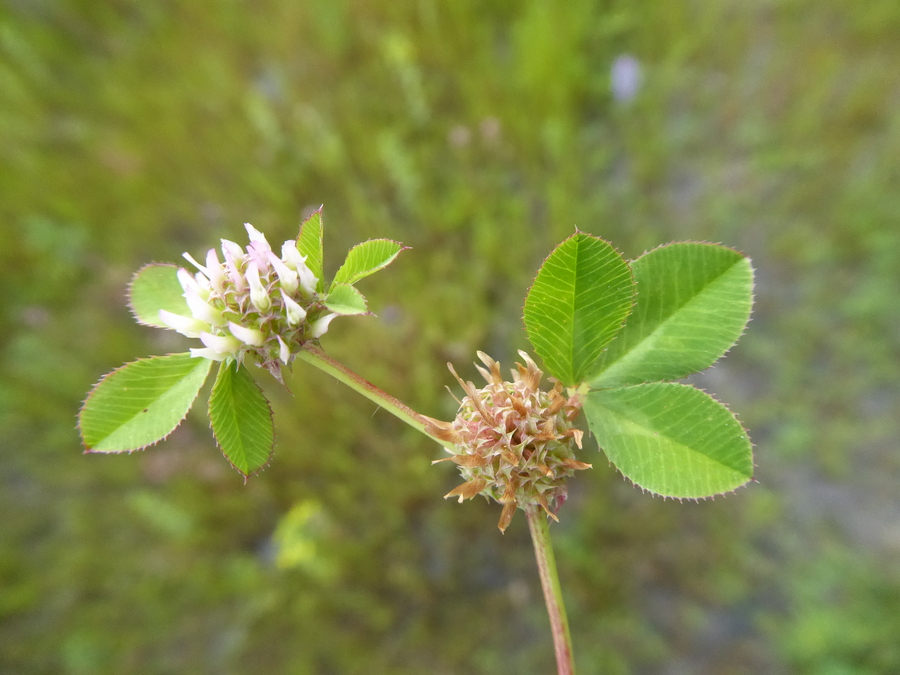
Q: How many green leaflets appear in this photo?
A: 9